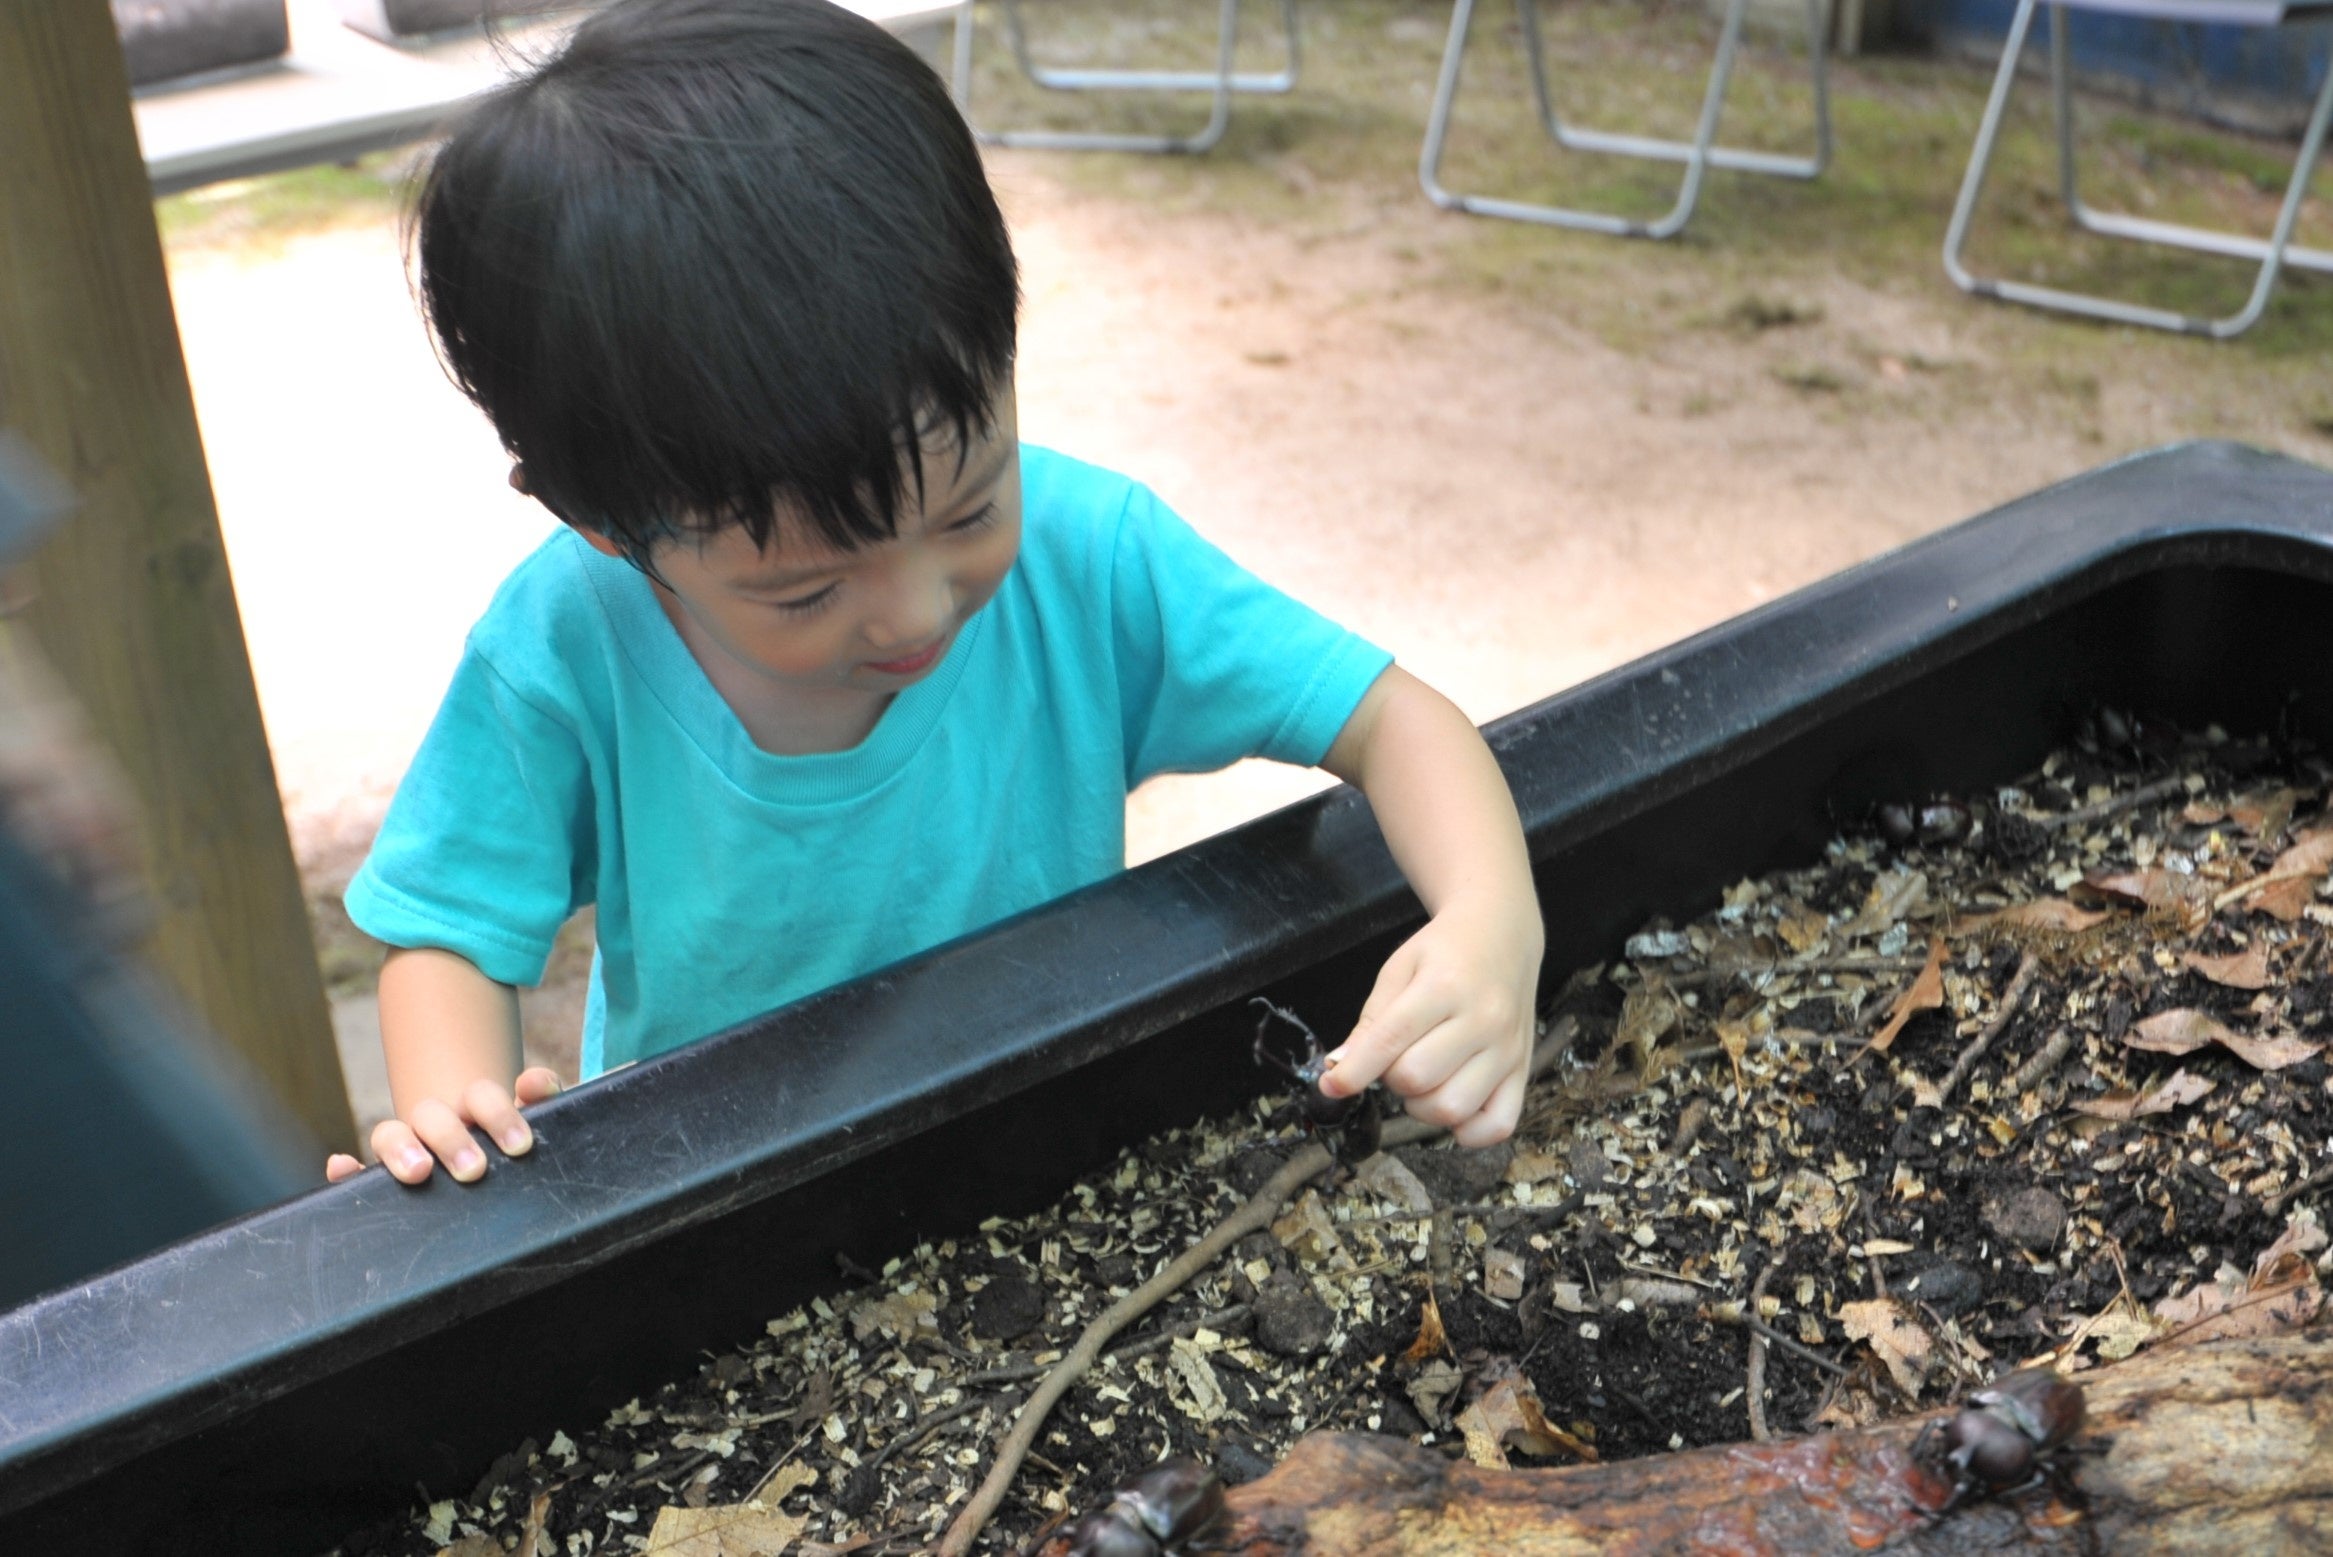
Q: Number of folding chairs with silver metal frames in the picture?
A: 3